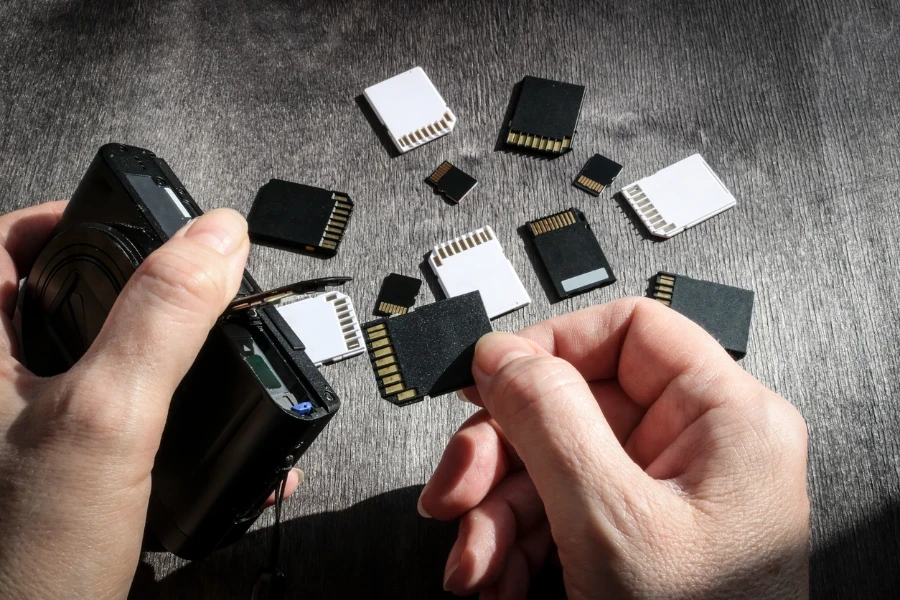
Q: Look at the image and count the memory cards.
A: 12